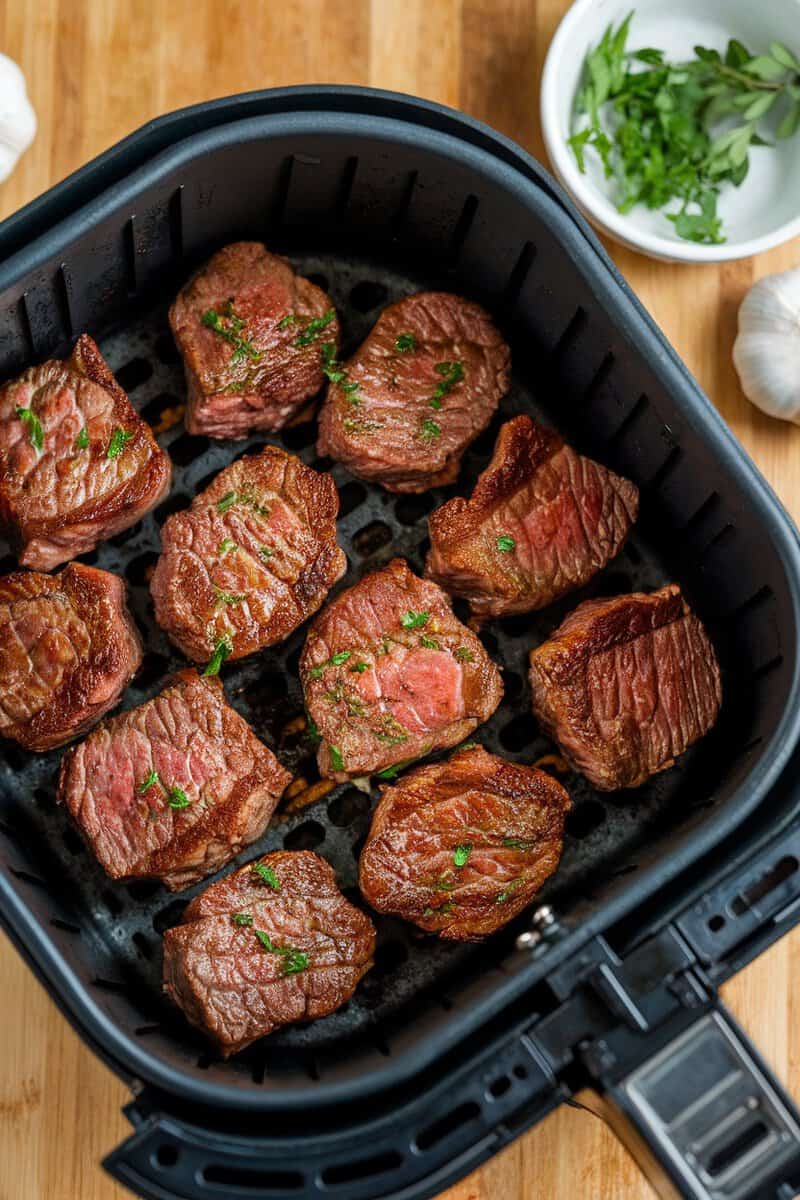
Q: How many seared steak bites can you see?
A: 11